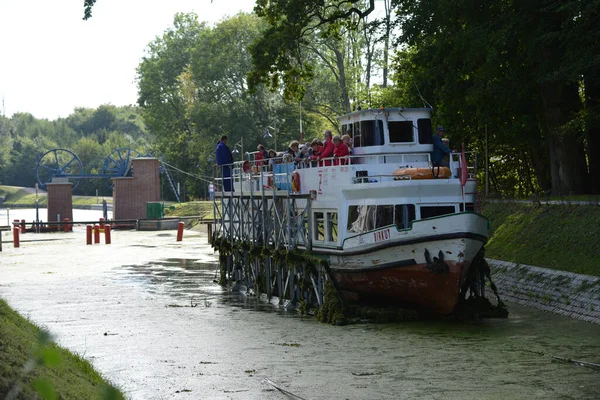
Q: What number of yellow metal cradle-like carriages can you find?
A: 0